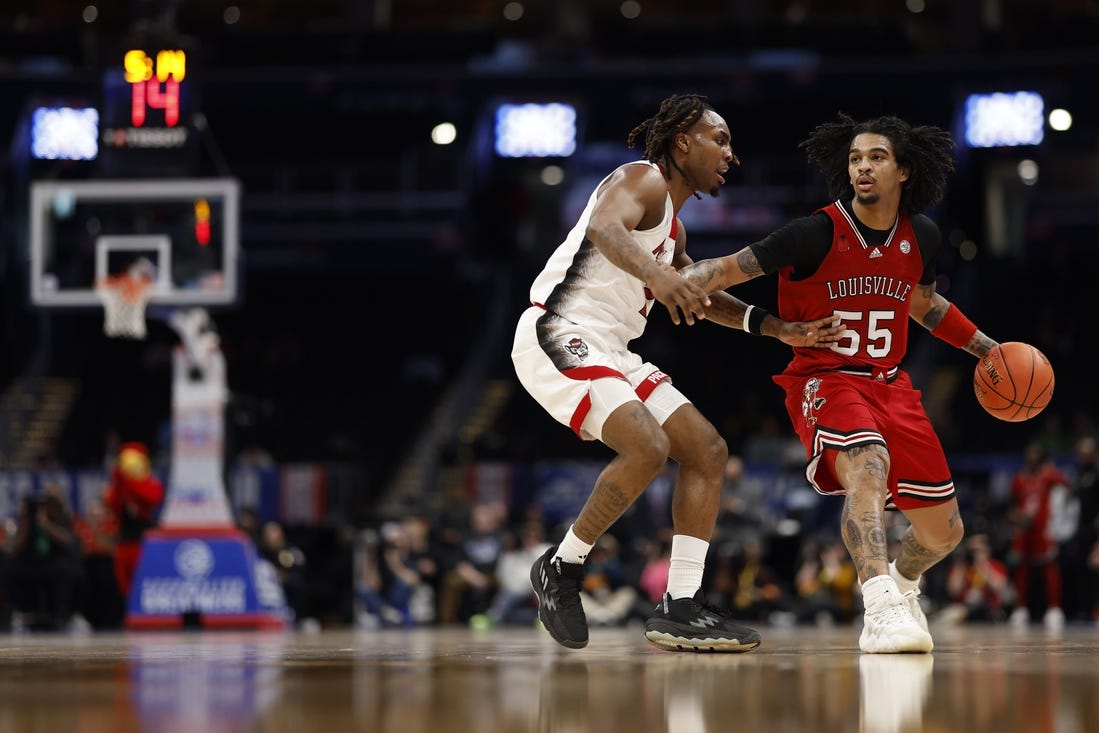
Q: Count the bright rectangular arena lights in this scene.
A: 3